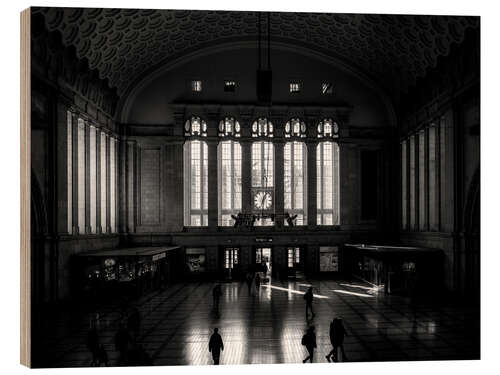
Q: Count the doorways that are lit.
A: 3